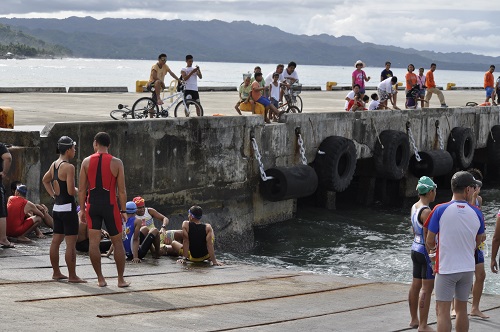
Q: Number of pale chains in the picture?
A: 4